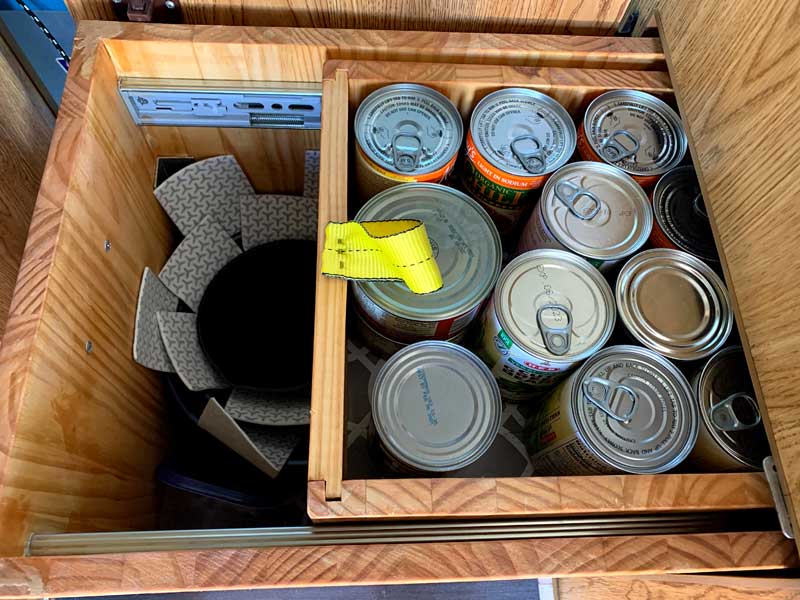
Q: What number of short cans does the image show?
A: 2